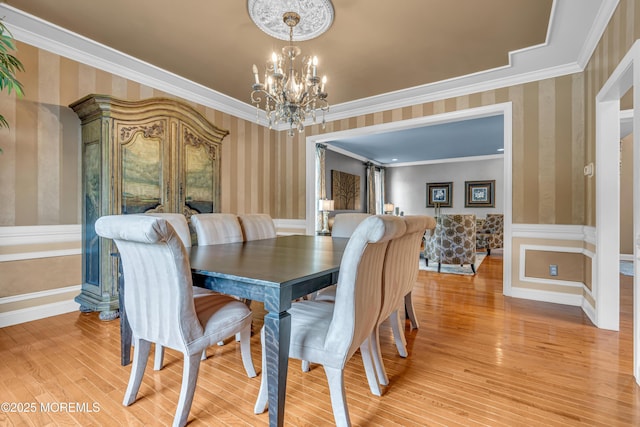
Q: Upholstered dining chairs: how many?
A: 8